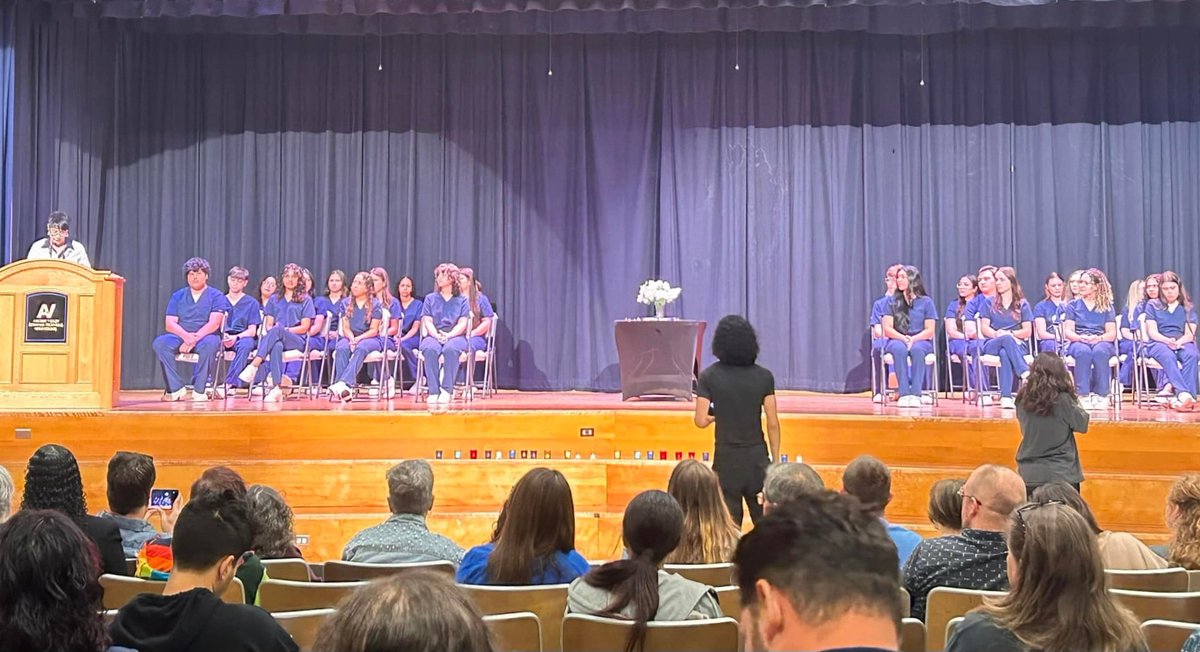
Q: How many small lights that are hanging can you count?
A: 4